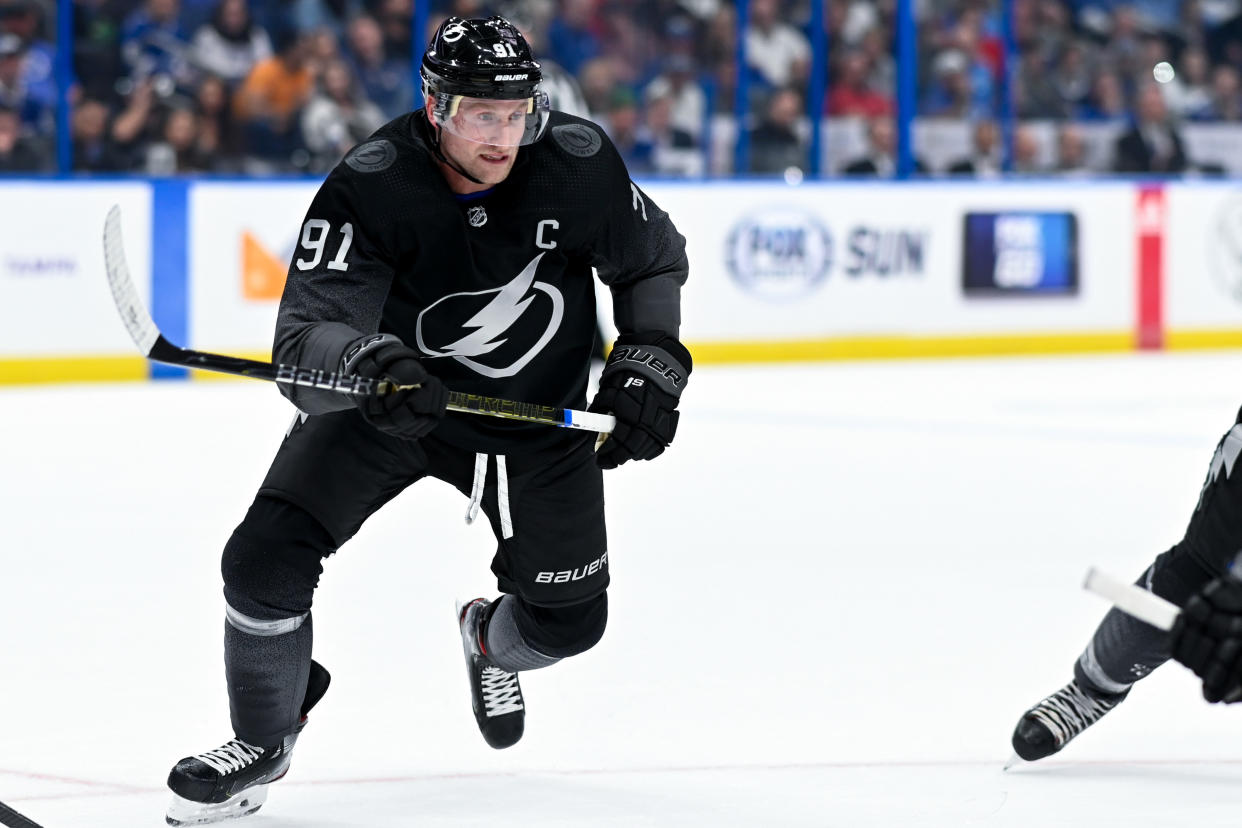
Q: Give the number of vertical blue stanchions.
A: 6